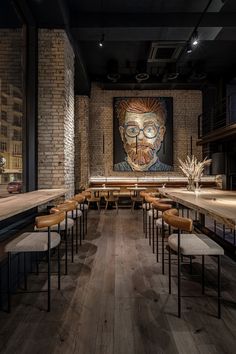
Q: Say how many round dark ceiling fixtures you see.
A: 4